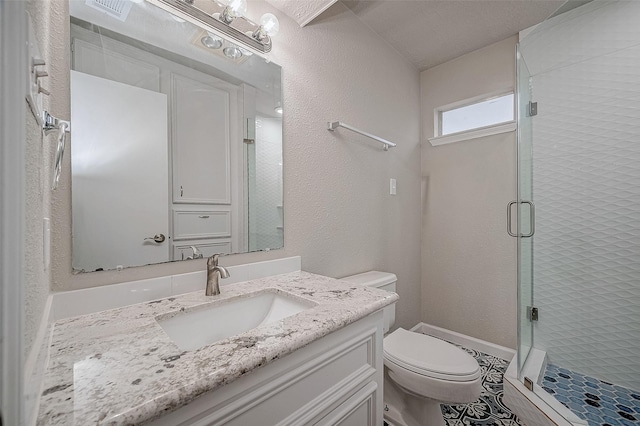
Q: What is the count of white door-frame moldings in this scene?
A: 1